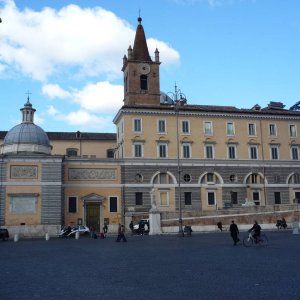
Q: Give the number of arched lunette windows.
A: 4